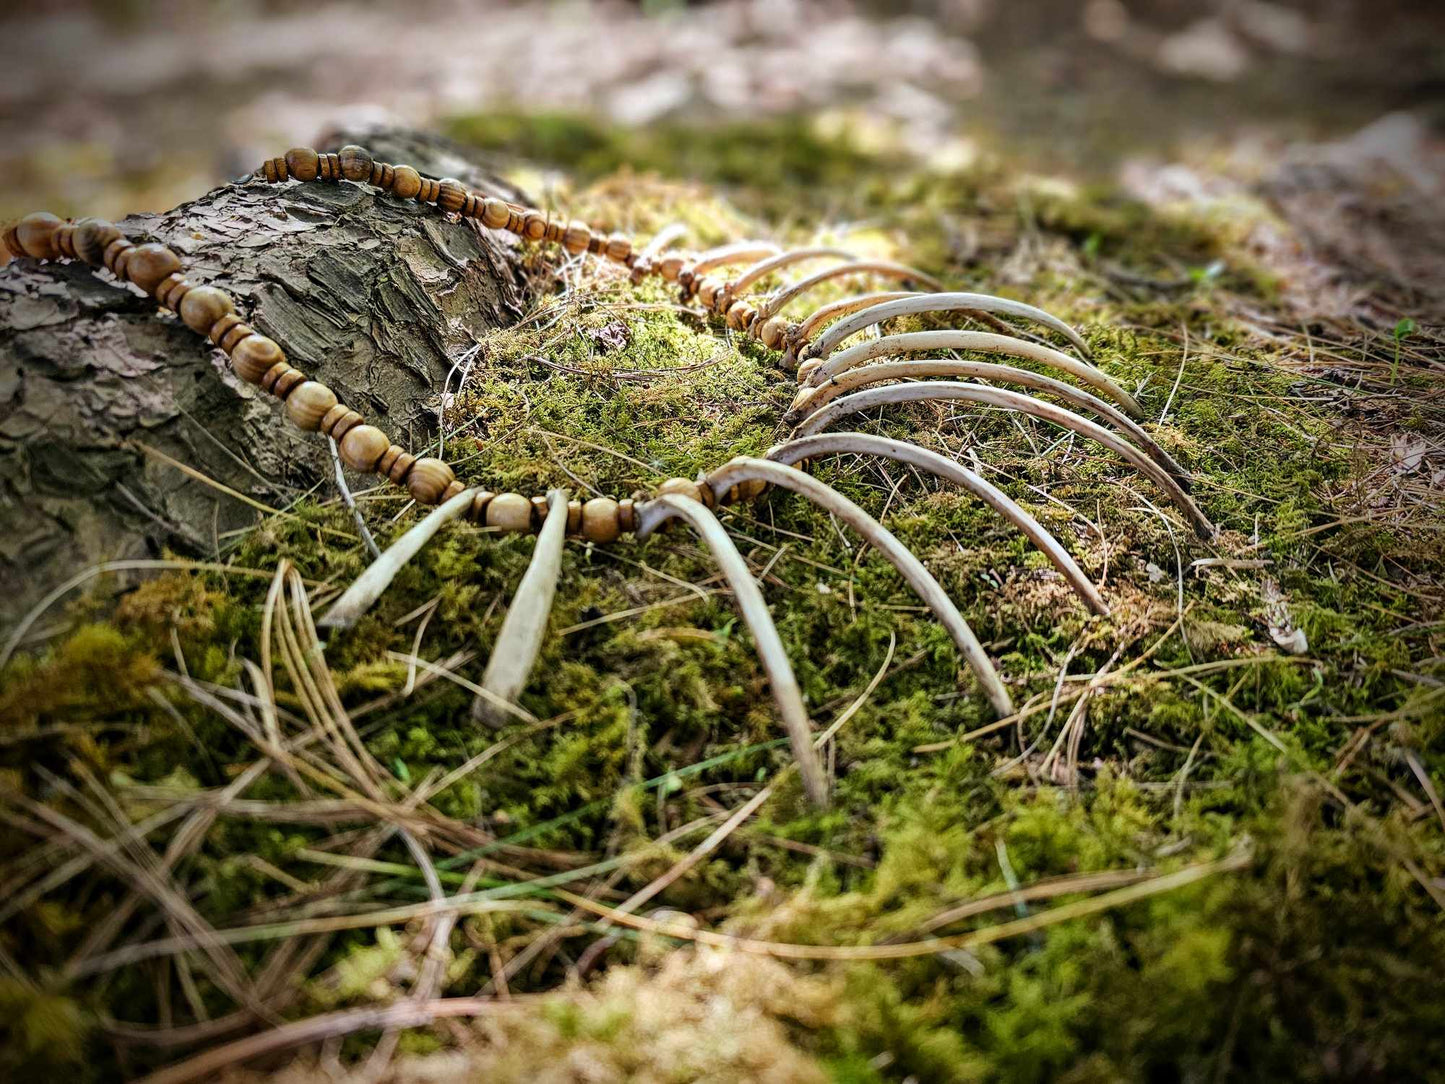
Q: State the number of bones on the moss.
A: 14